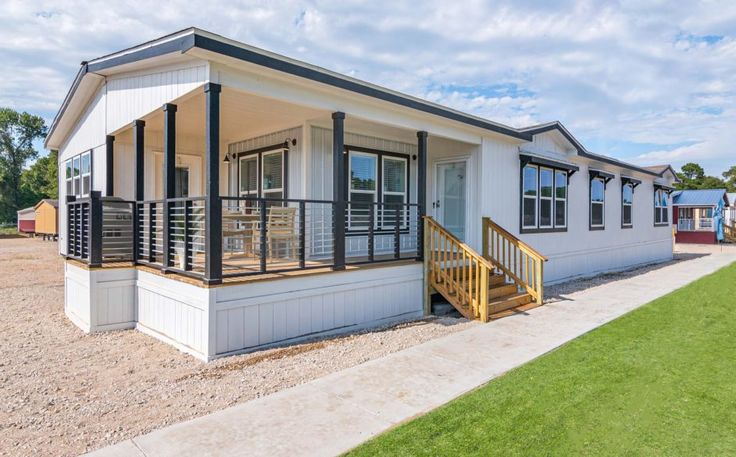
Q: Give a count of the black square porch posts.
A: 6